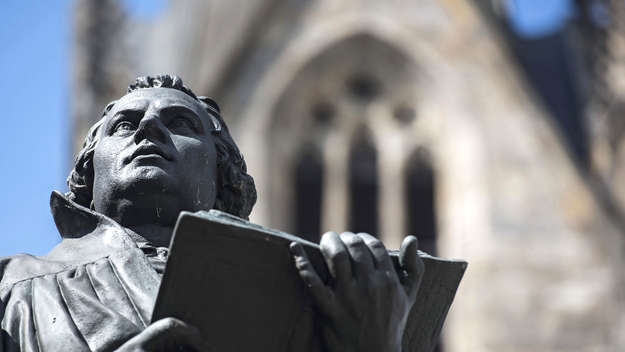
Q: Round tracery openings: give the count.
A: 3